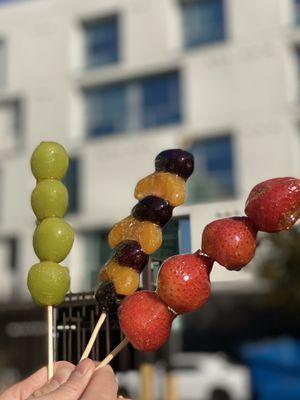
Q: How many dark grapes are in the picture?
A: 4